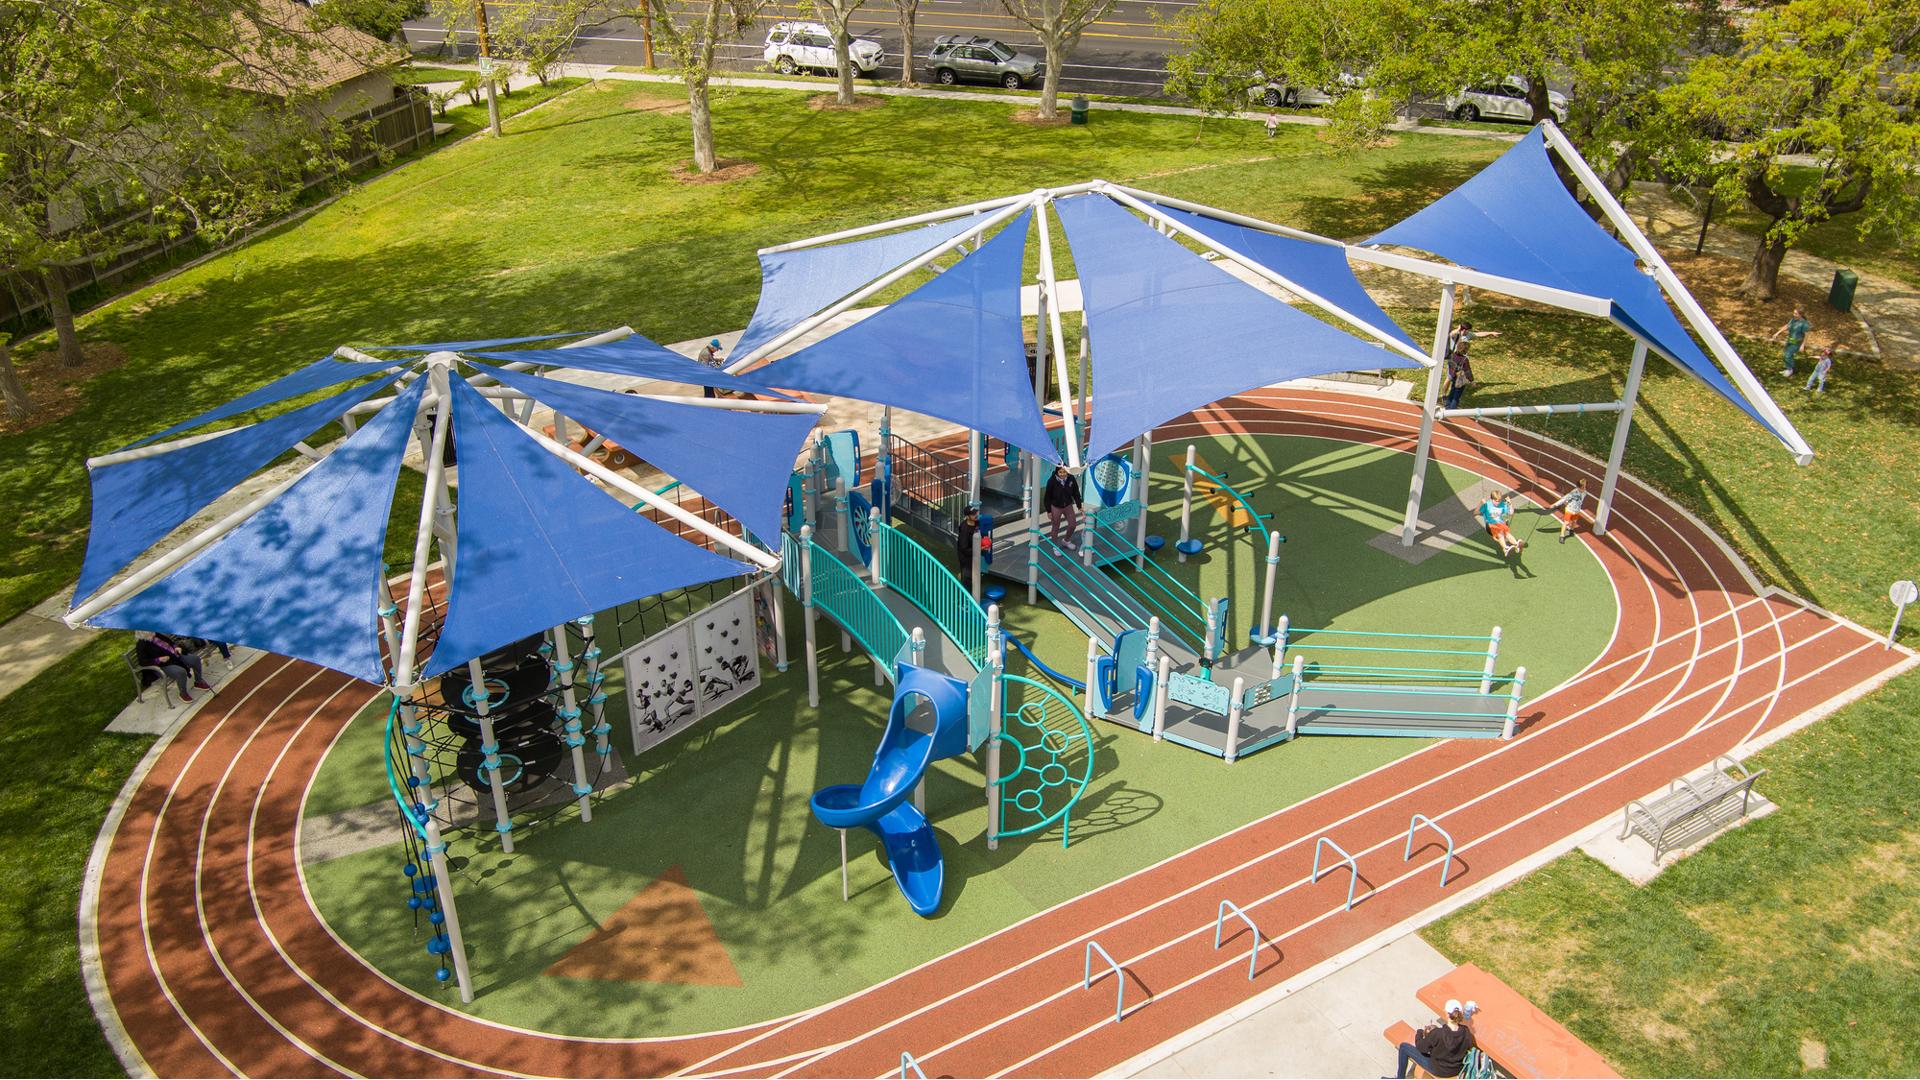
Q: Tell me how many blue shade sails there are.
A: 12